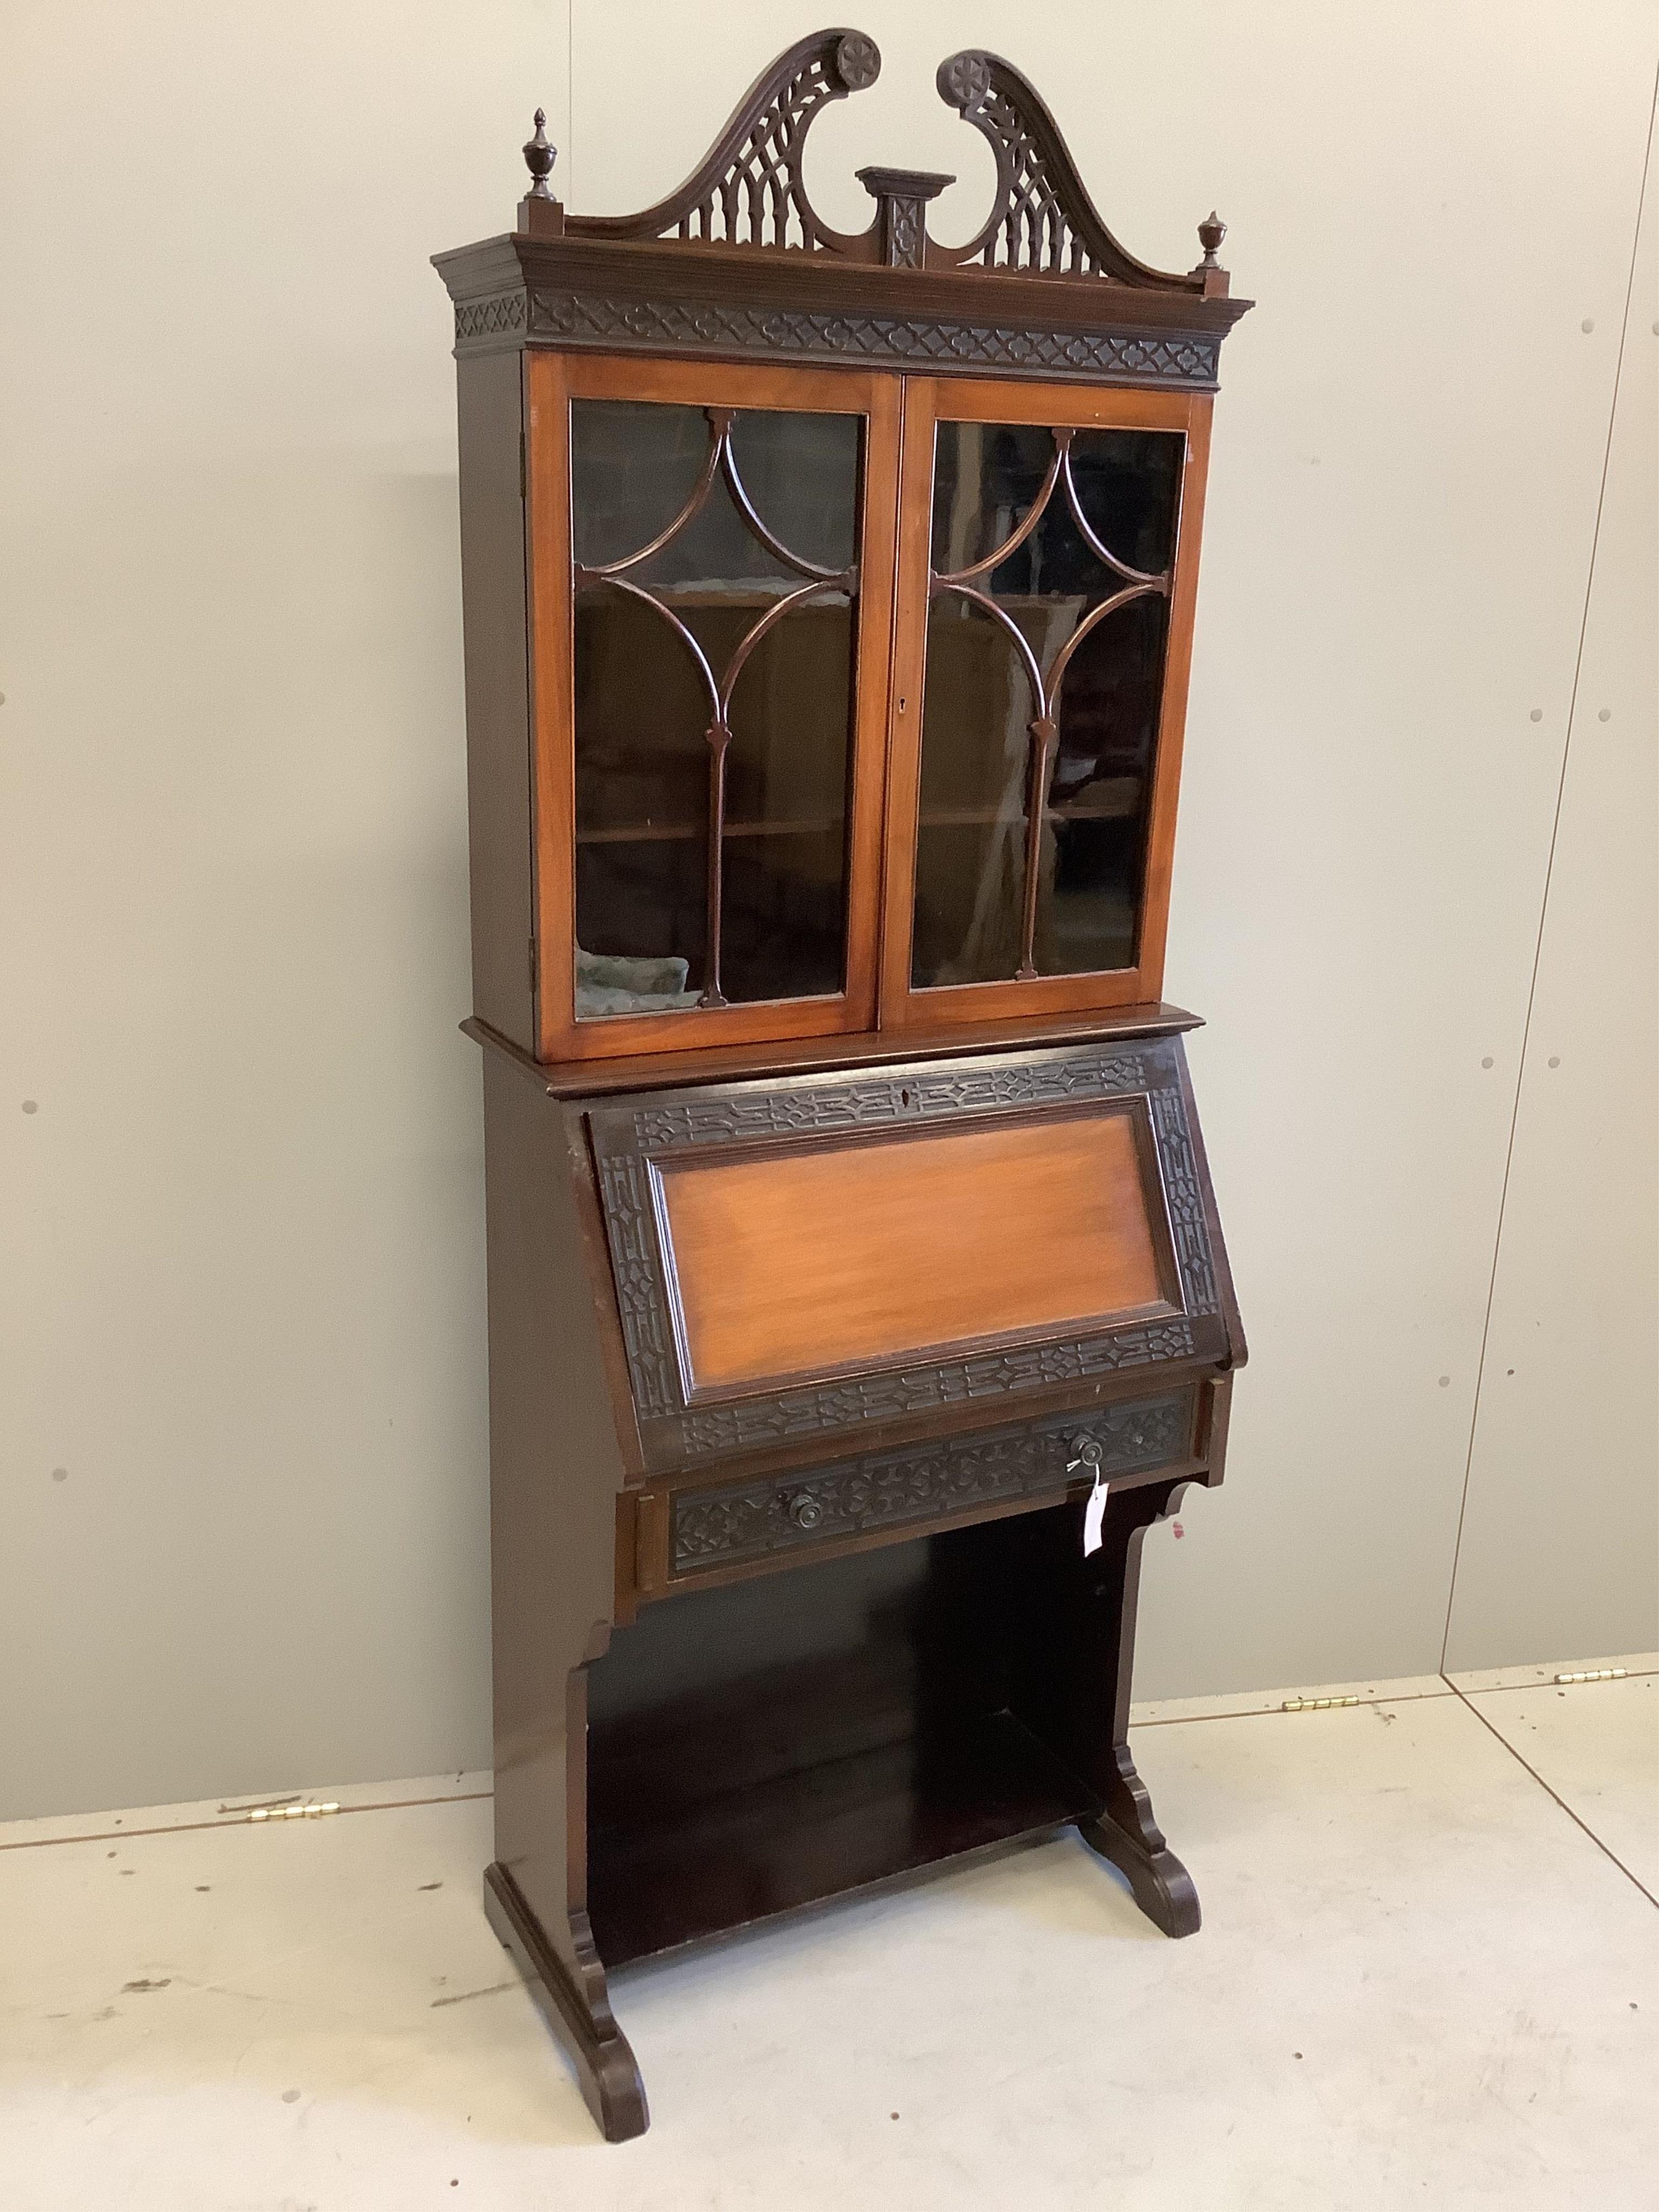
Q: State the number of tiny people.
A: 0